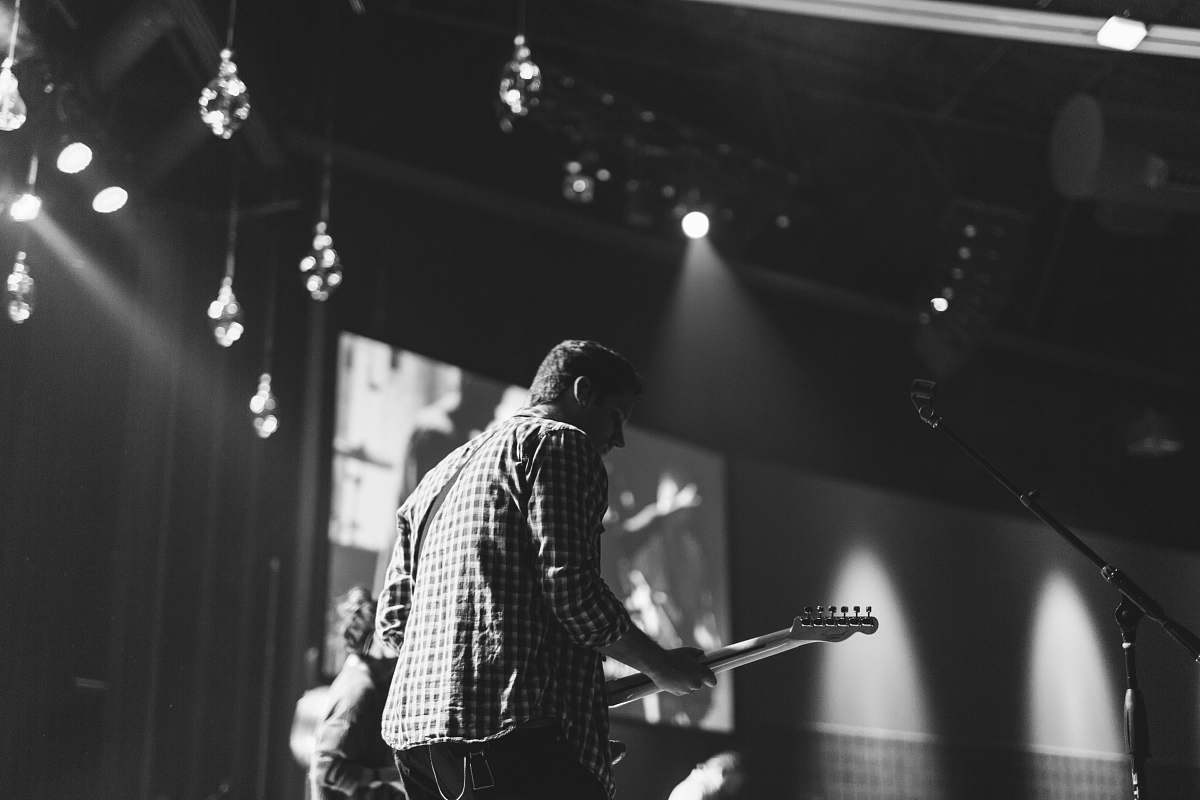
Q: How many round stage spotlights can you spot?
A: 4